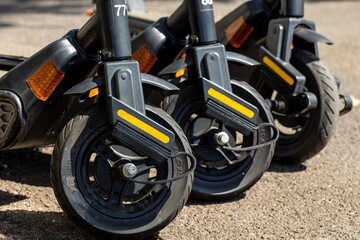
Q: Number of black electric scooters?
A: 3